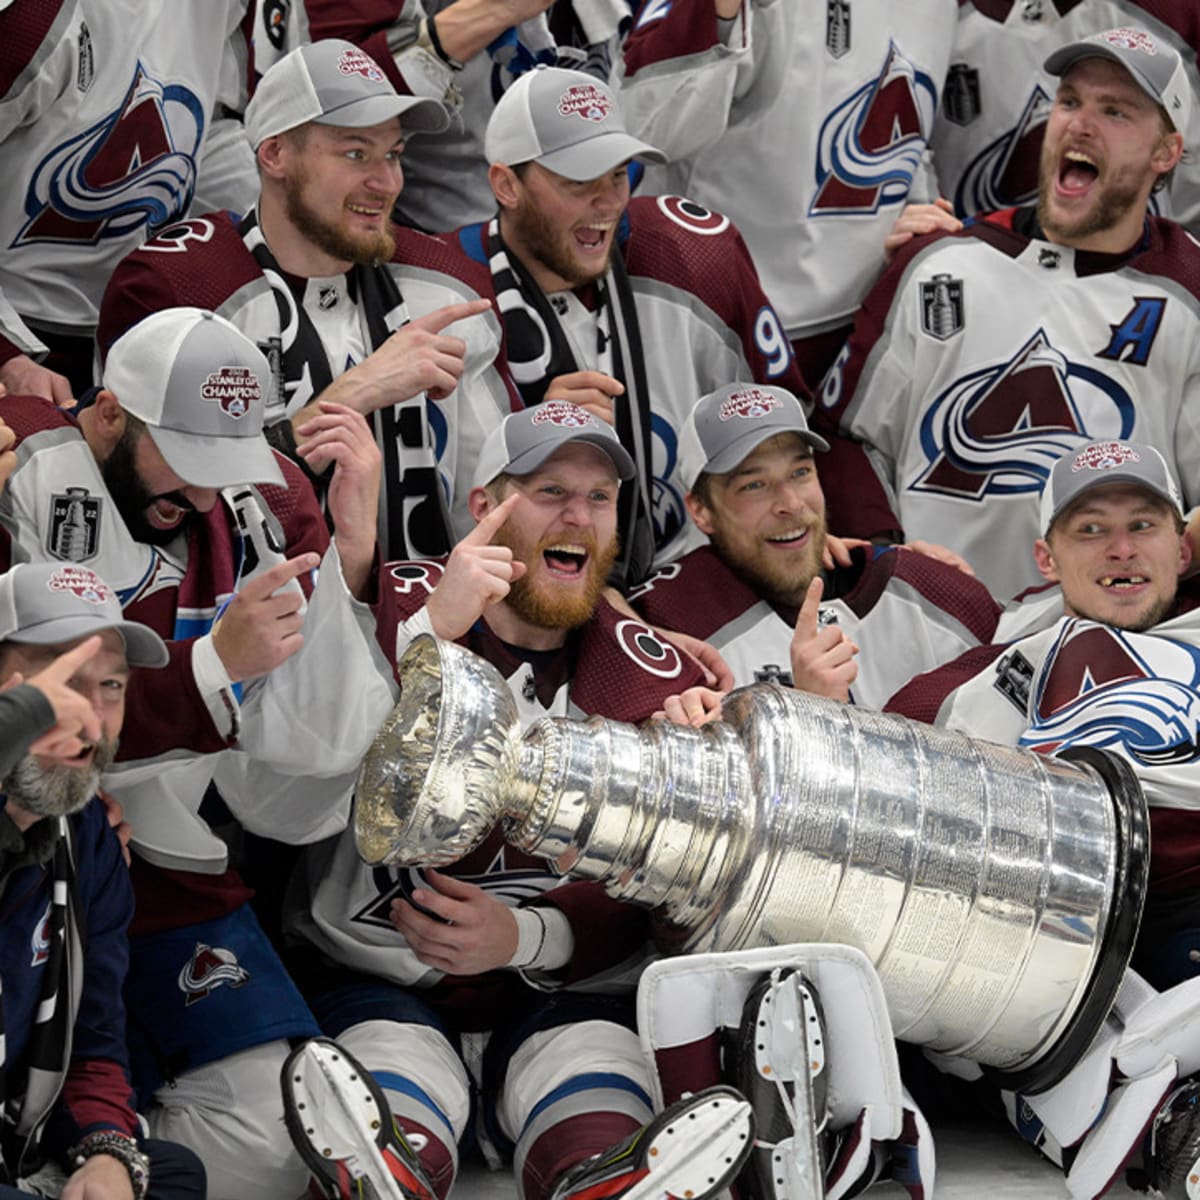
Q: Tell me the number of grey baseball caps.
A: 8